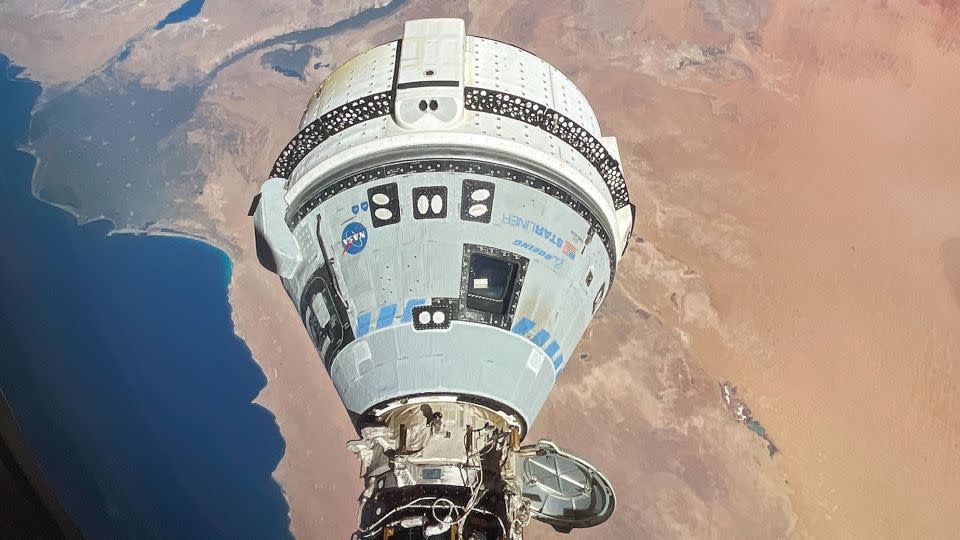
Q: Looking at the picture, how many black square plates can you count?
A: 4